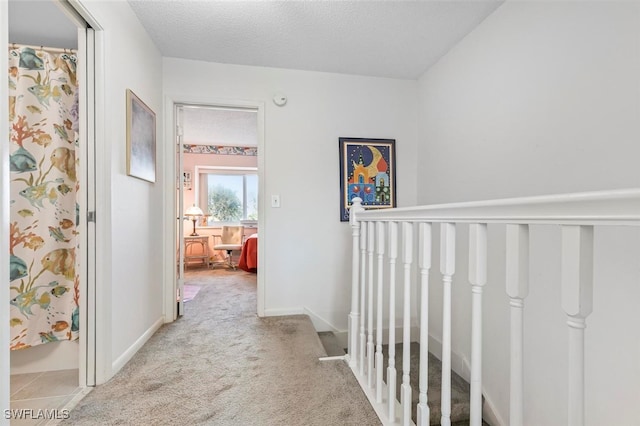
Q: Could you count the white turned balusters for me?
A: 10